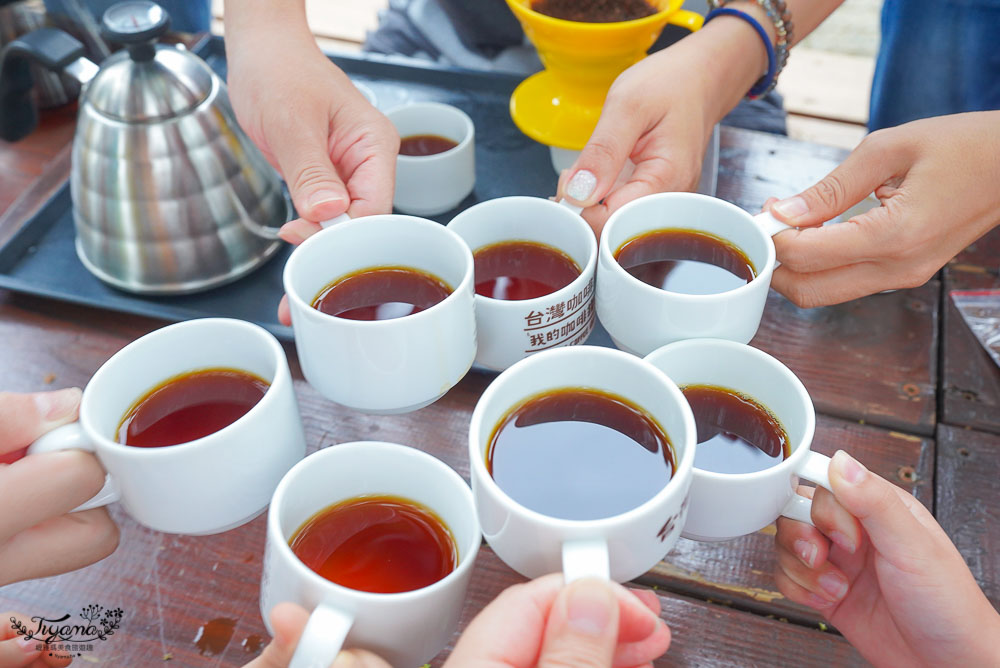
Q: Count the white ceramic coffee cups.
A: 8